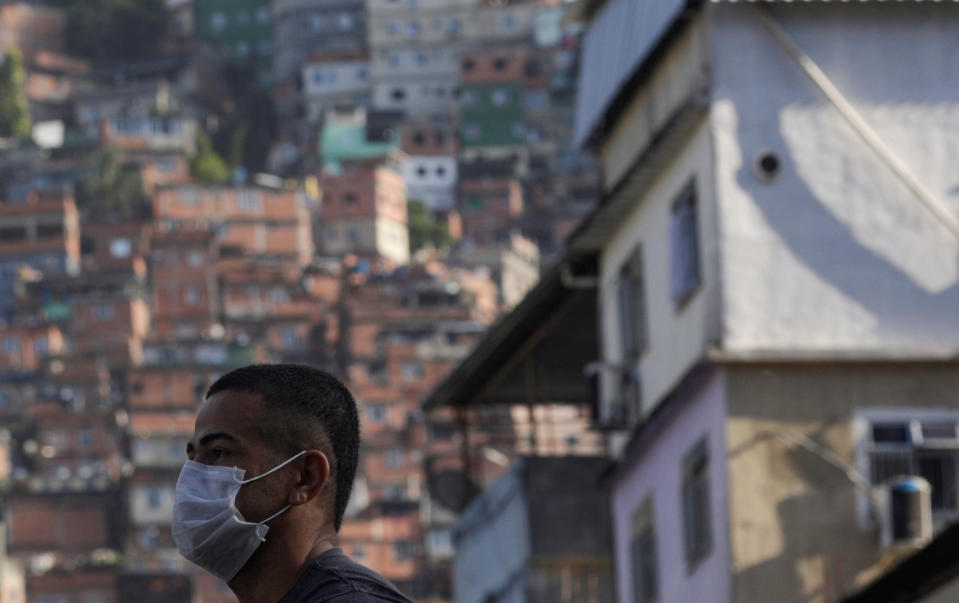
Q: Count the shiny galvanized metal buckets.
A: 0